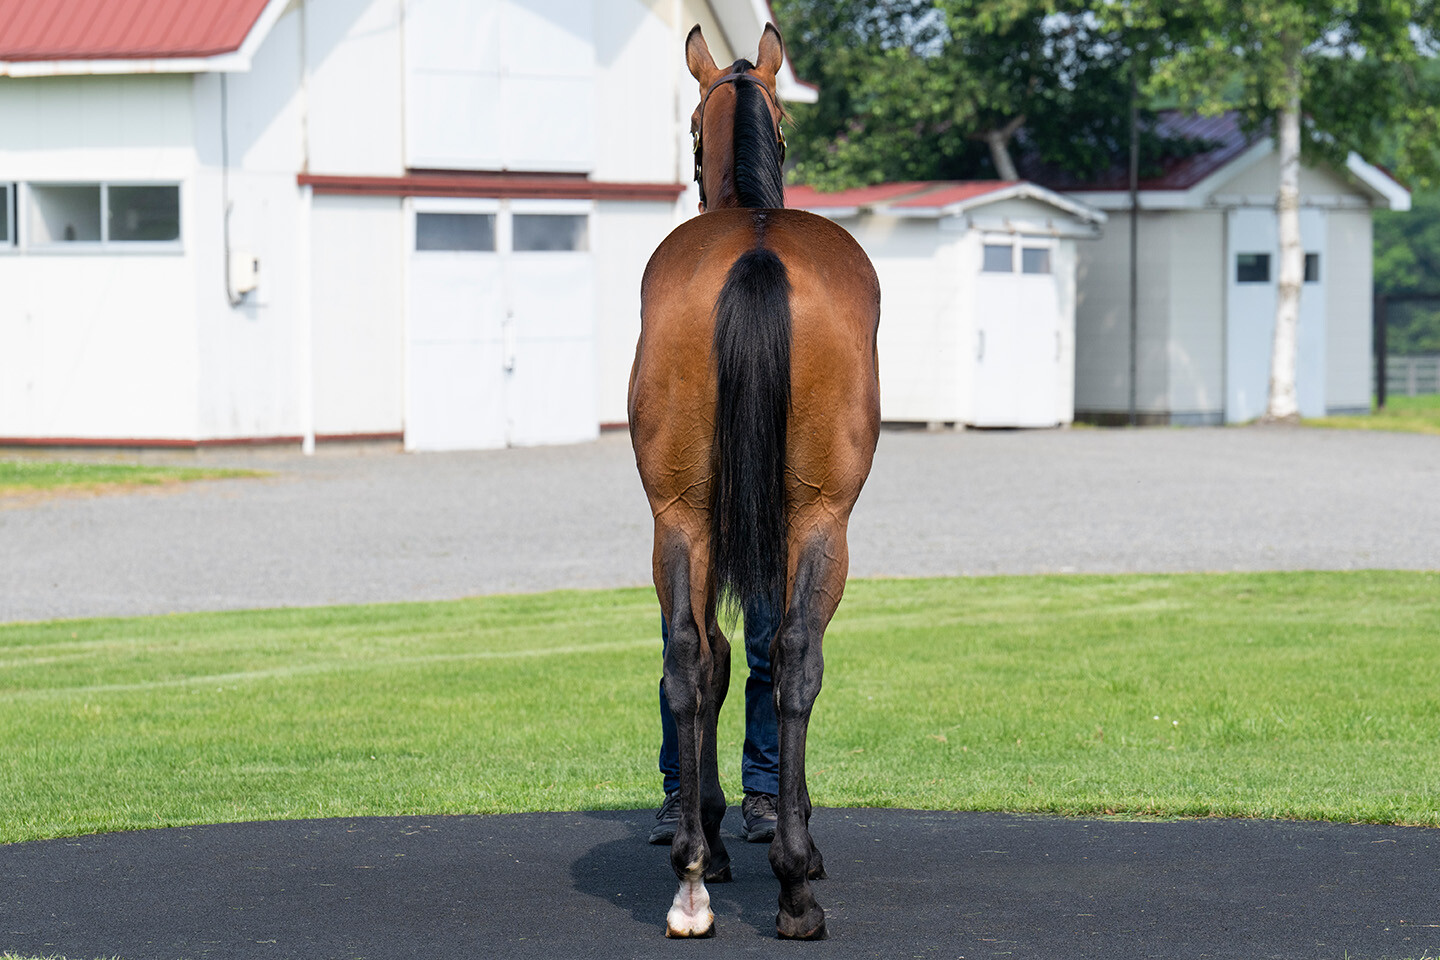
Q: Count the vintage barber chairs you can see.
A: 0